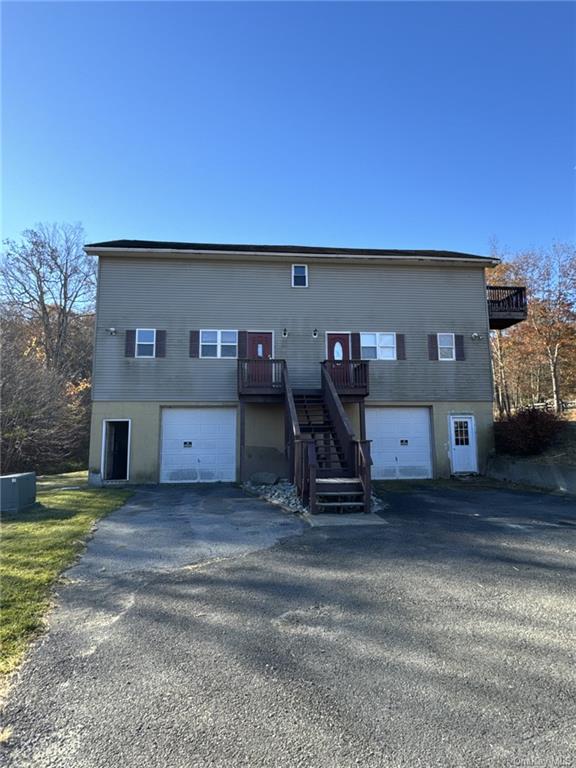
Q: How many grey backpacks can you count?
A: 0